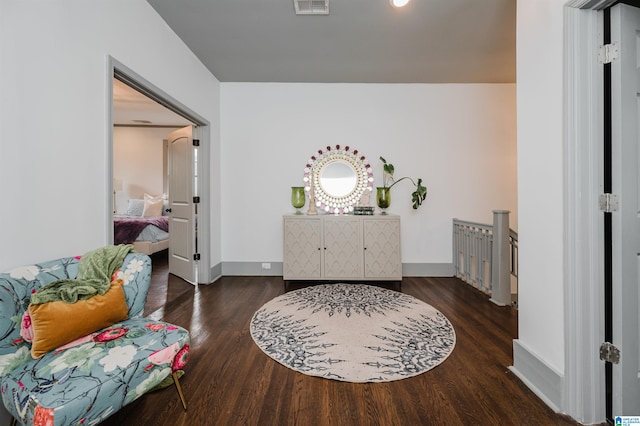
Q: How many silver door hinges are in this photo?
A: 3